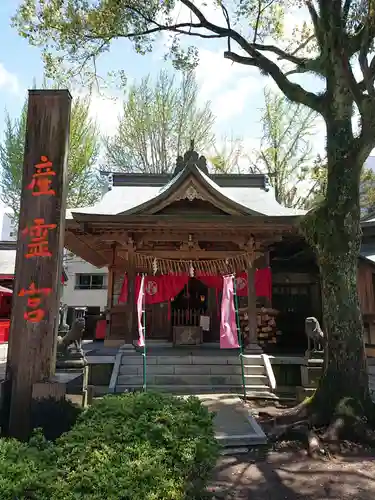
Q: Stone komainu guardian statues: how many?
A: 2